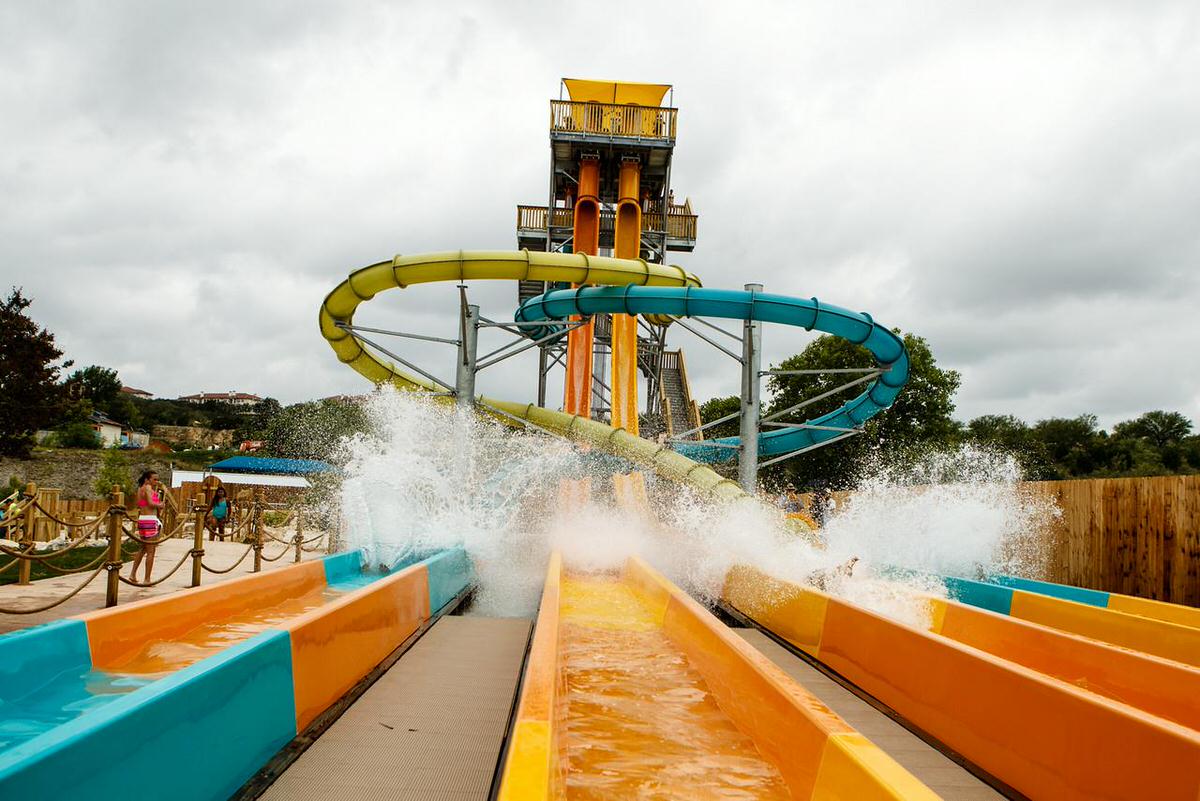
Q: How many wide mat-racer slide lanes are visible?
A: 4